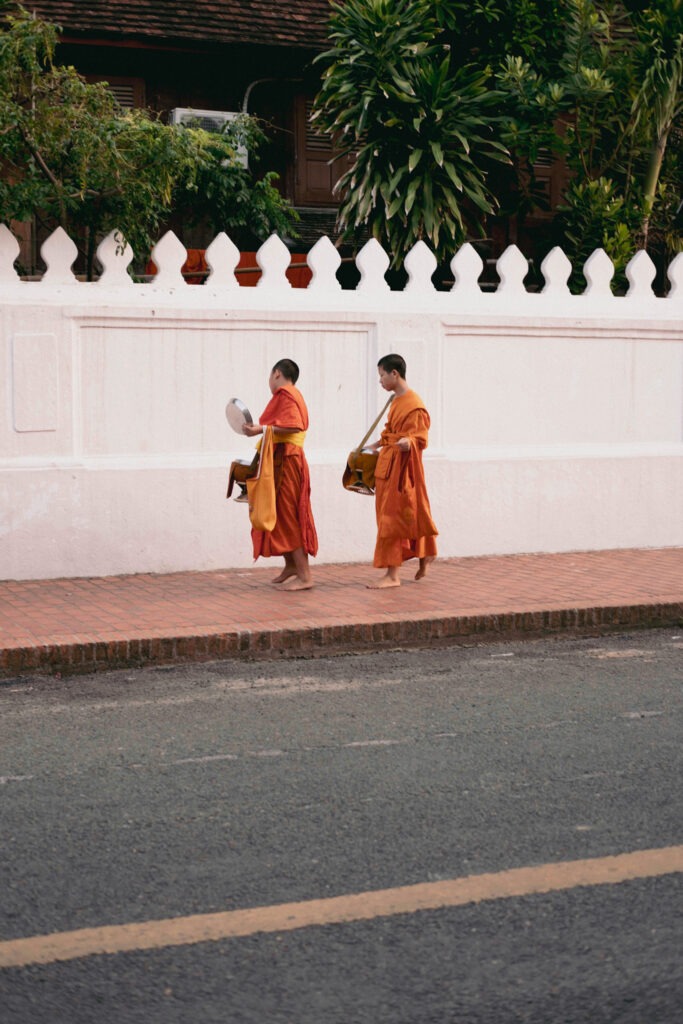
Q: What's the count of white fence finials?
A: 15